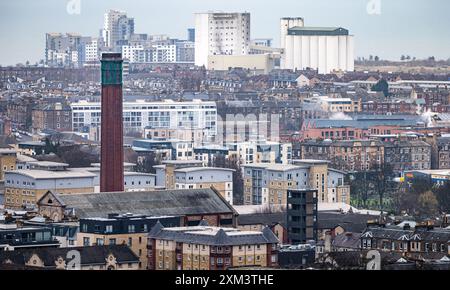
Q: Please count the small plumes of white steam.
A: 2